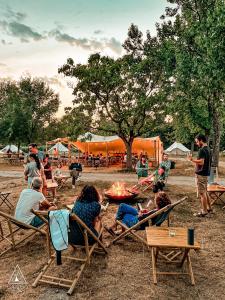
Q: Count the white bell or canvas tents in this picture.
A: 3